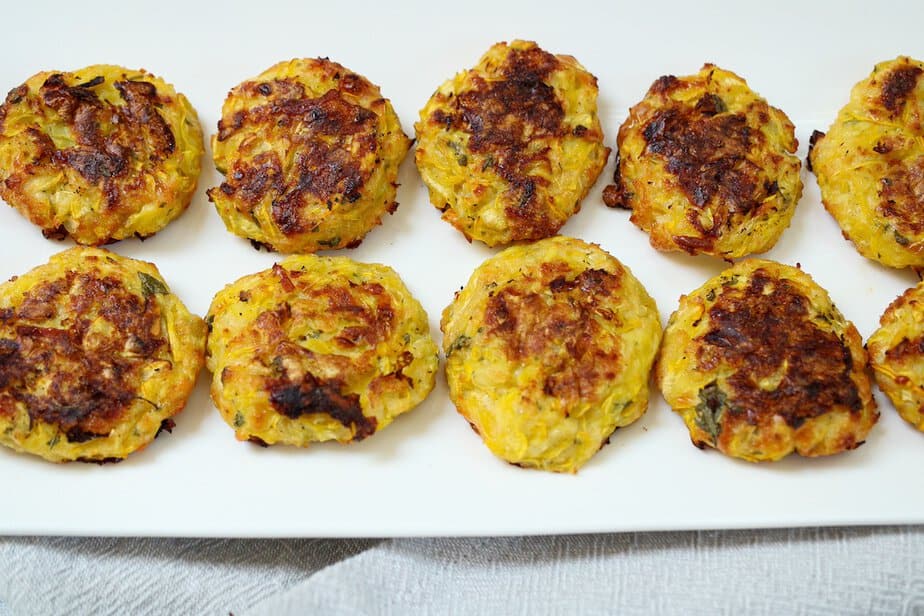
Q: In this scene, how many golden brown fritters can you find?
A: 10